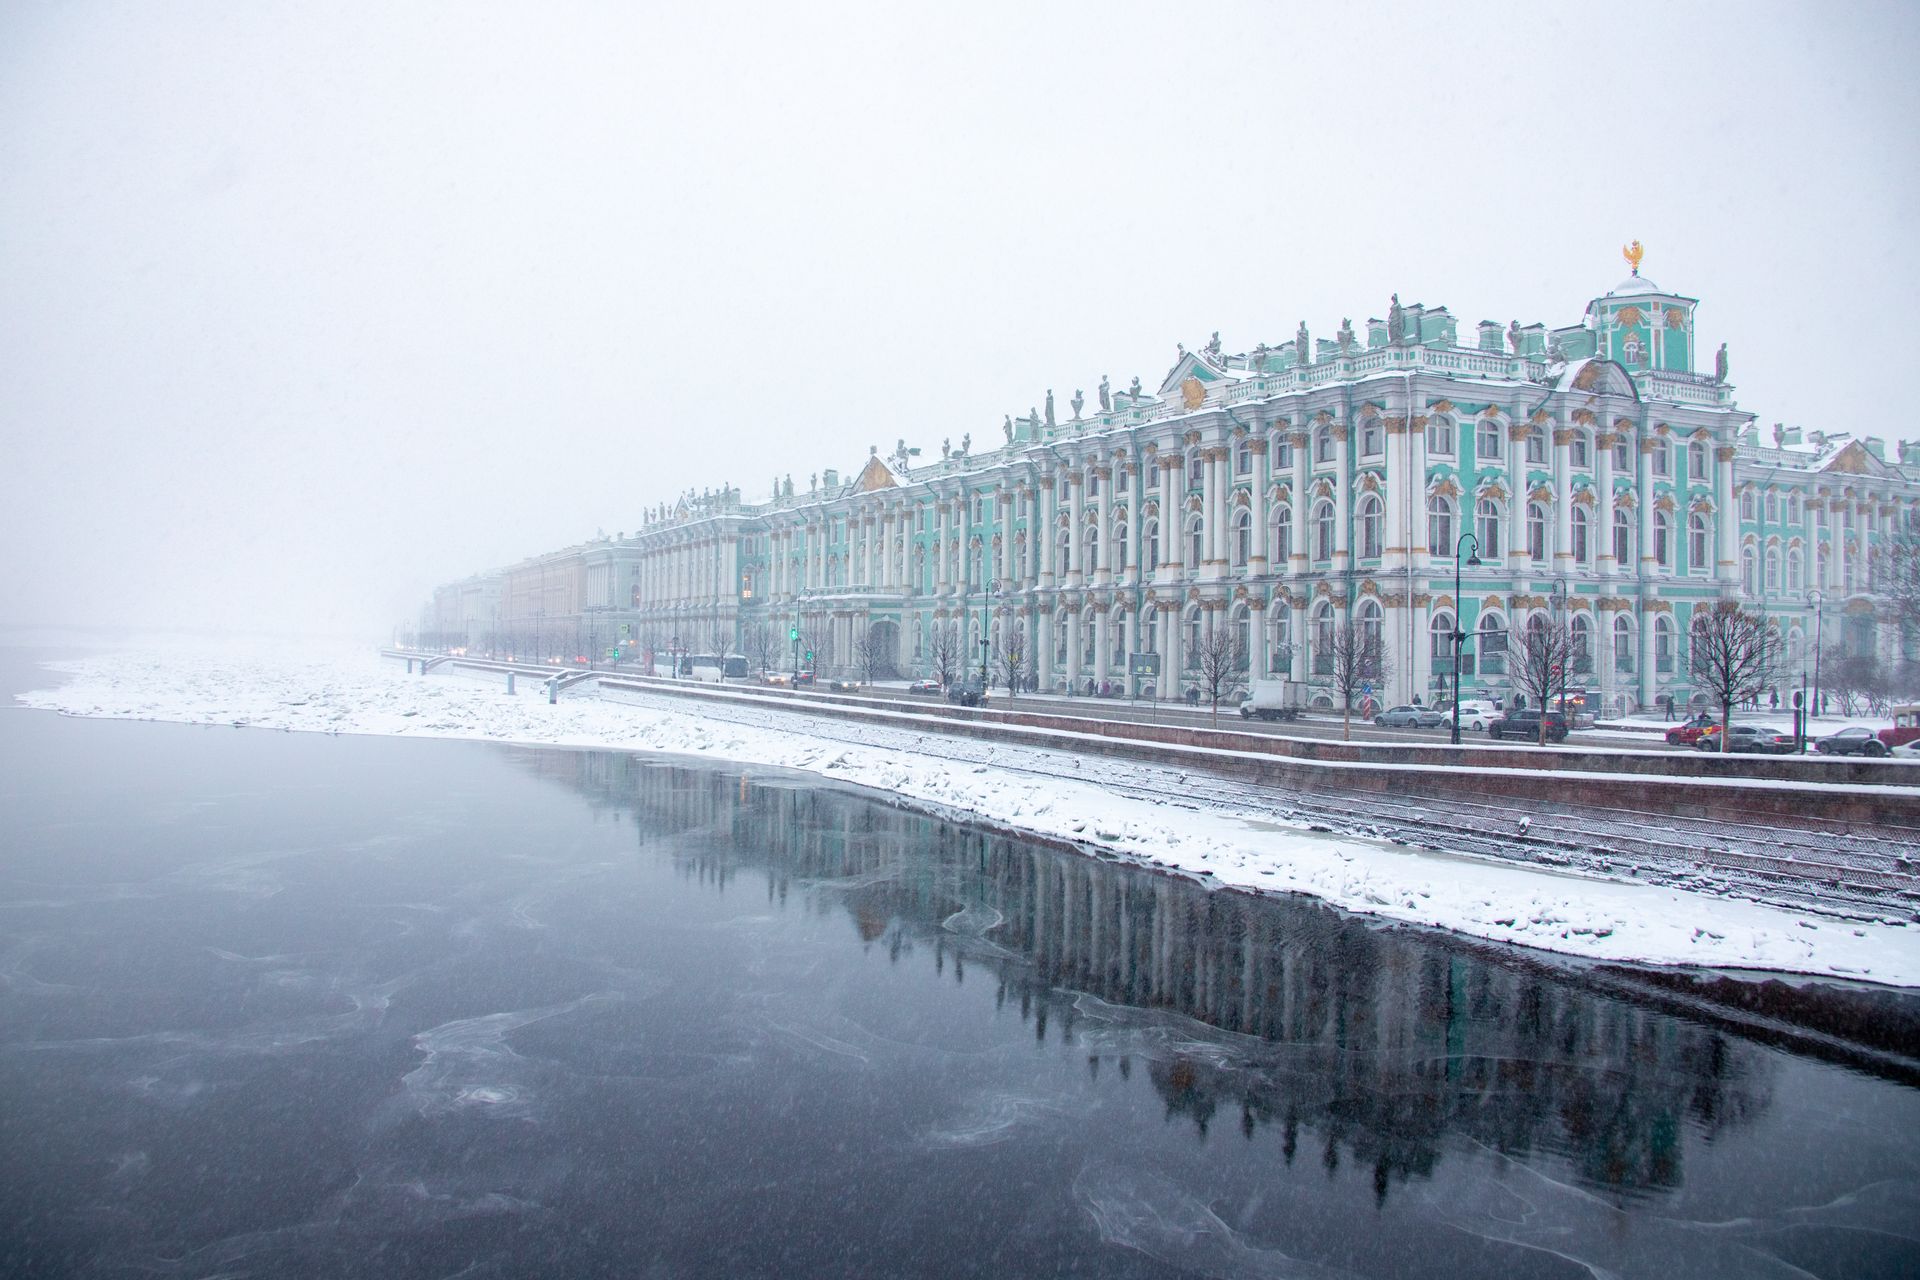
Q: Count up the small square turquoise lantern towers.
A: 1